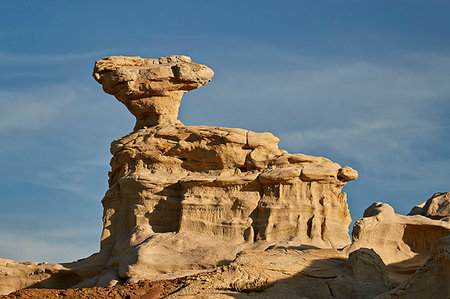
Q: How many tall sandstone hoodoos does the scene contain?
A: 1